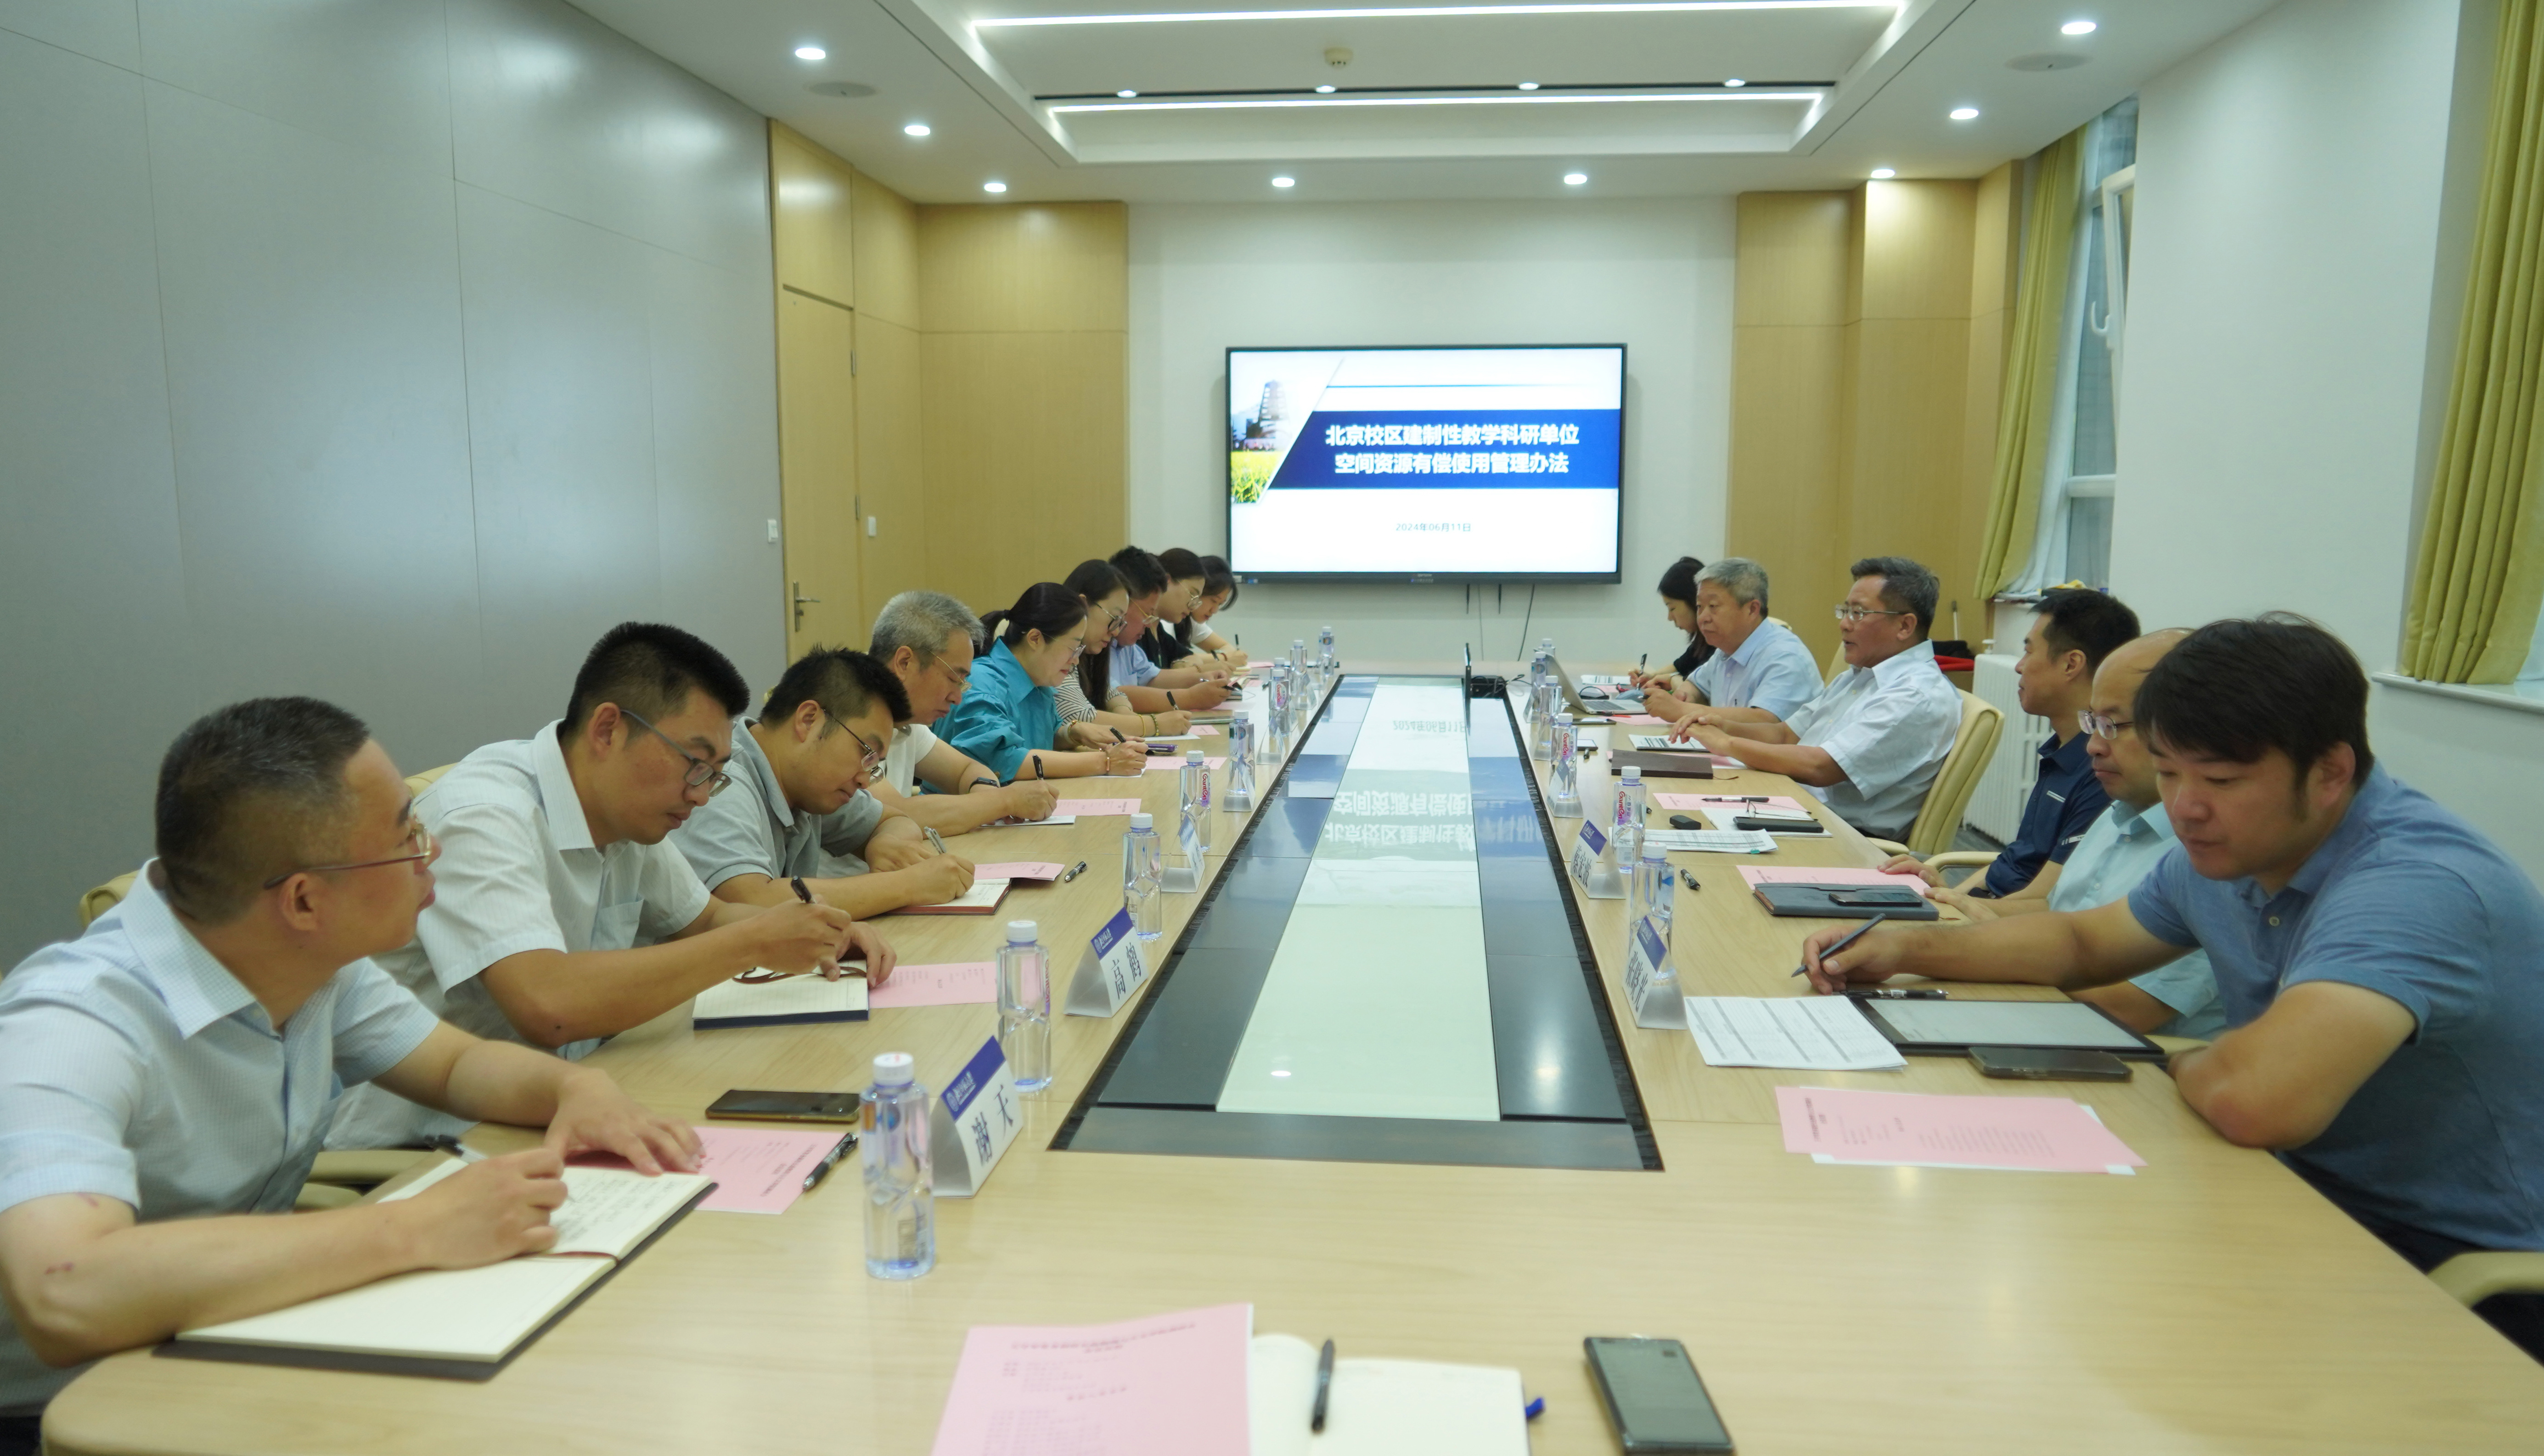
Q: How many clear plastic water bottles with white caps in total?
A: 15